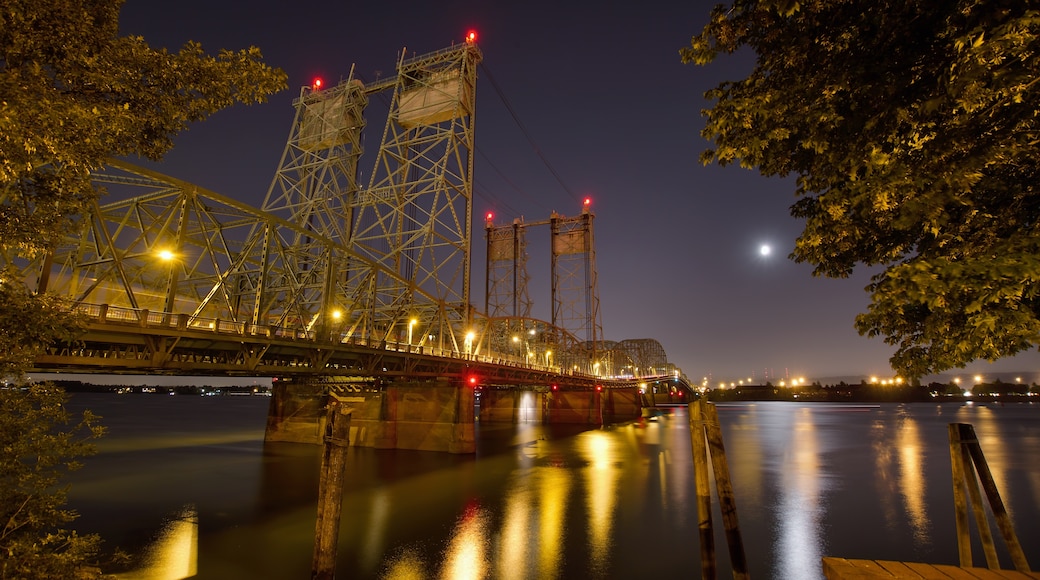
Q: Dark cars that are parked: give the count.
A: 0